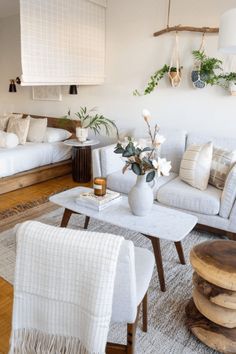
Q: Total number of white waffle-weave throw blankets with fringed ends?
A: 1